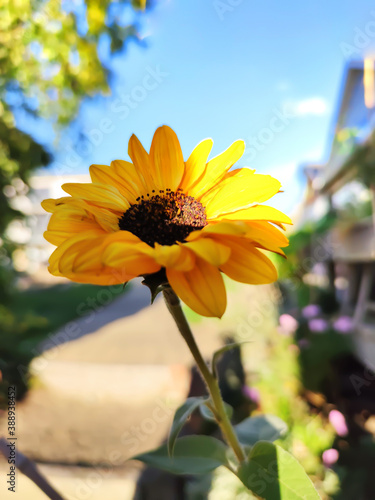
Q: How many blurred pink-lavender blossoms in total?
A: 7